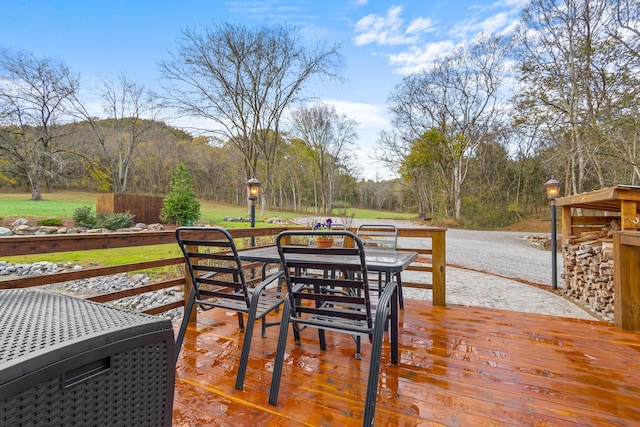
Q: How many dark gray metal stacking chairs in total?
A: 4